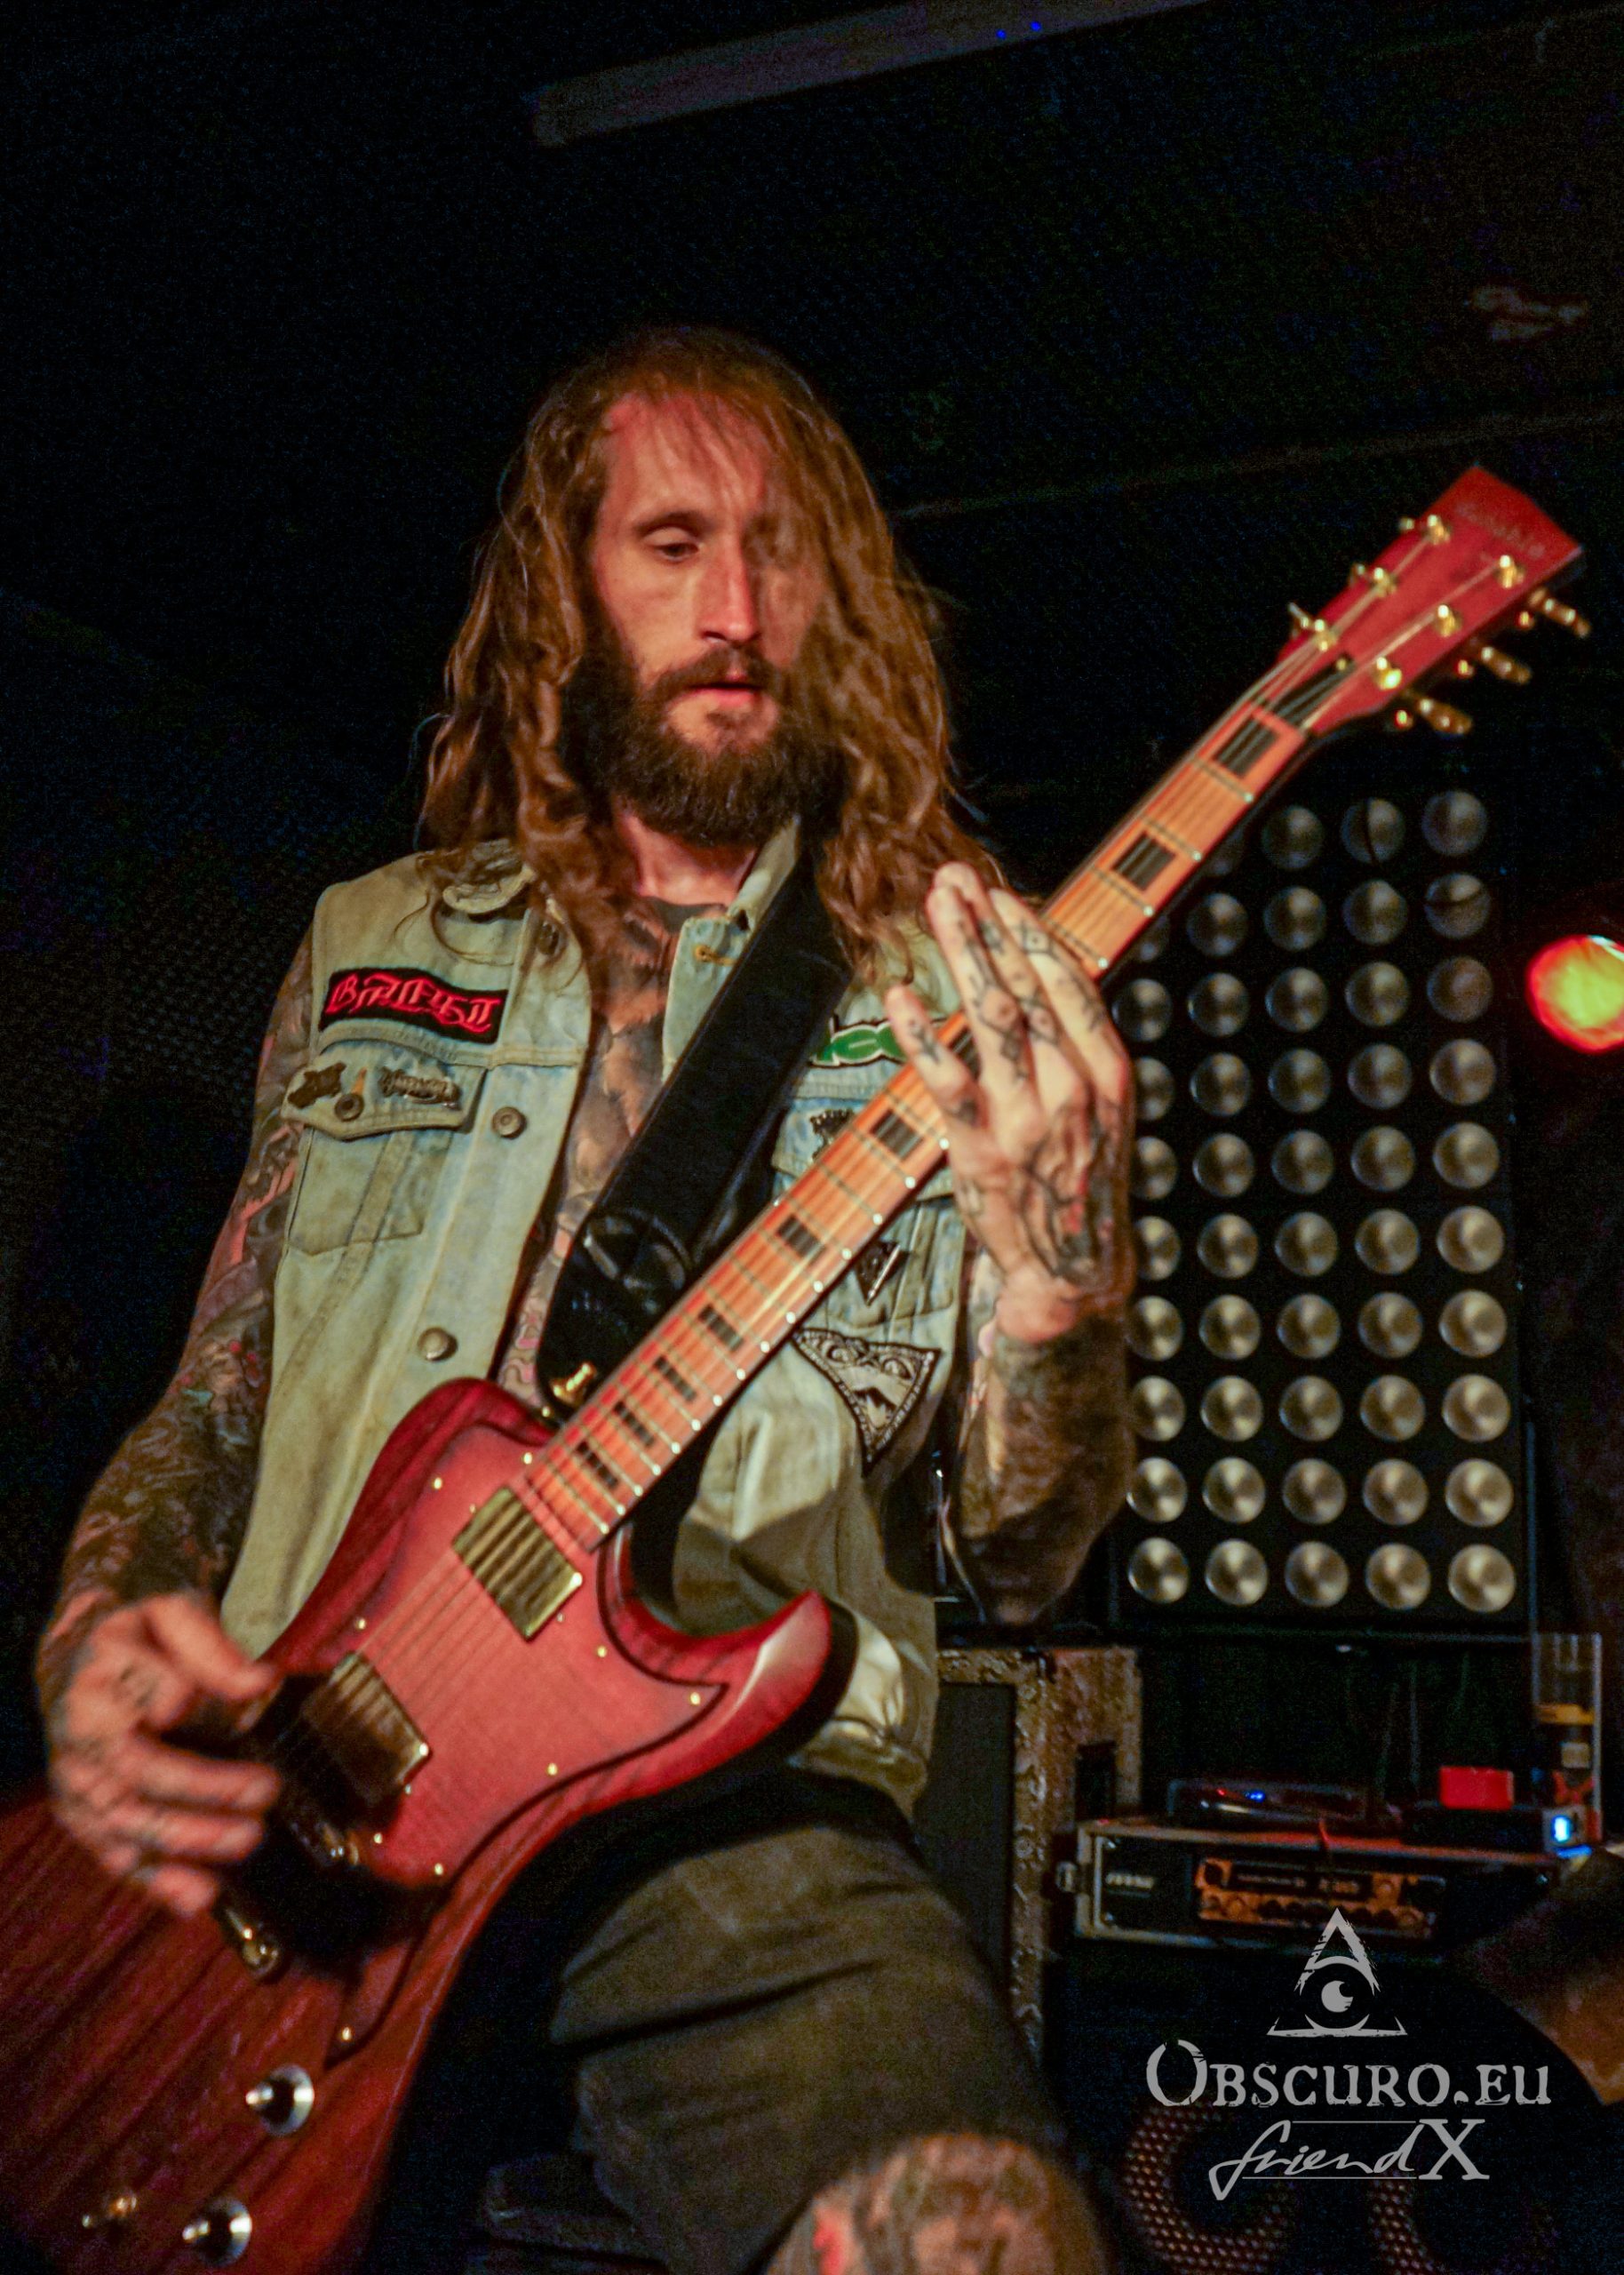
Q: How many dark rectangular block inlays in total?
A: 9